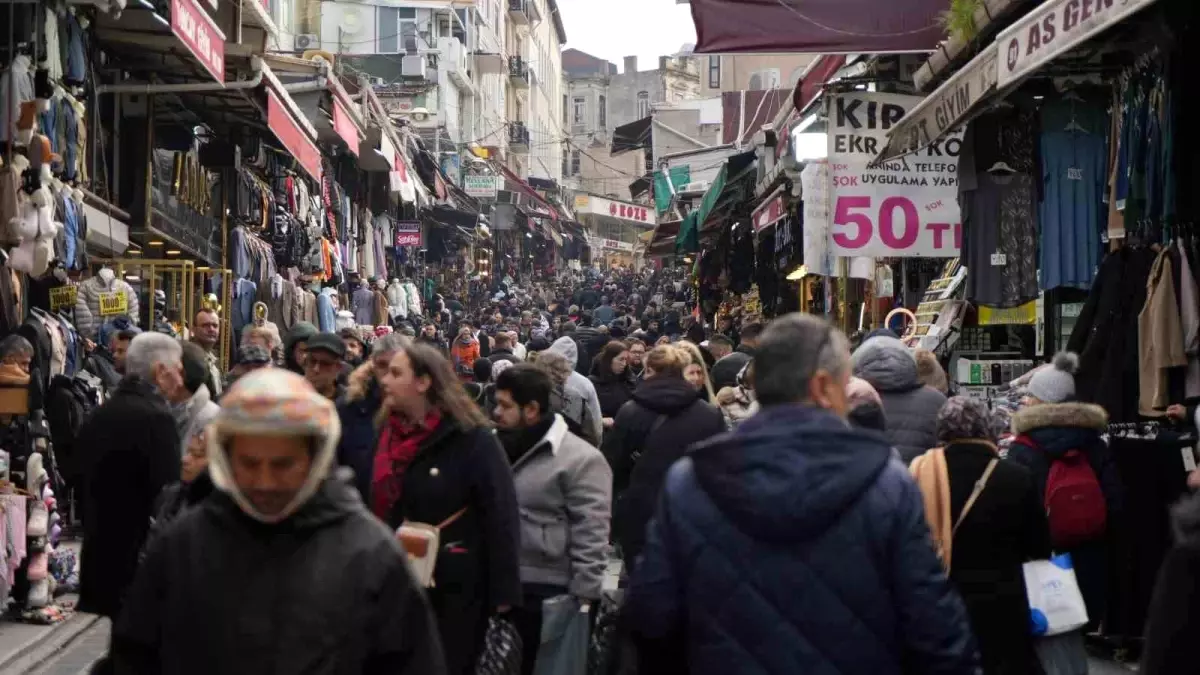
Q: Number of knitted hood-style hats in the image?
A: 1